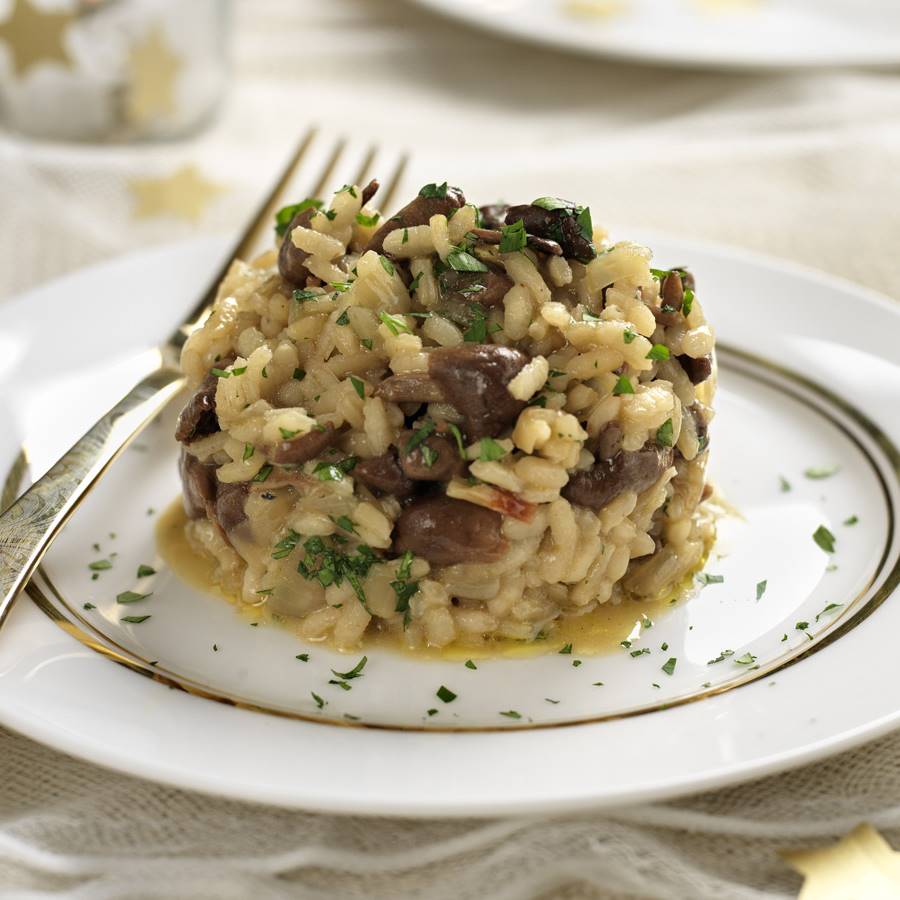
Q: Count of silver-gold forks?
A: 1